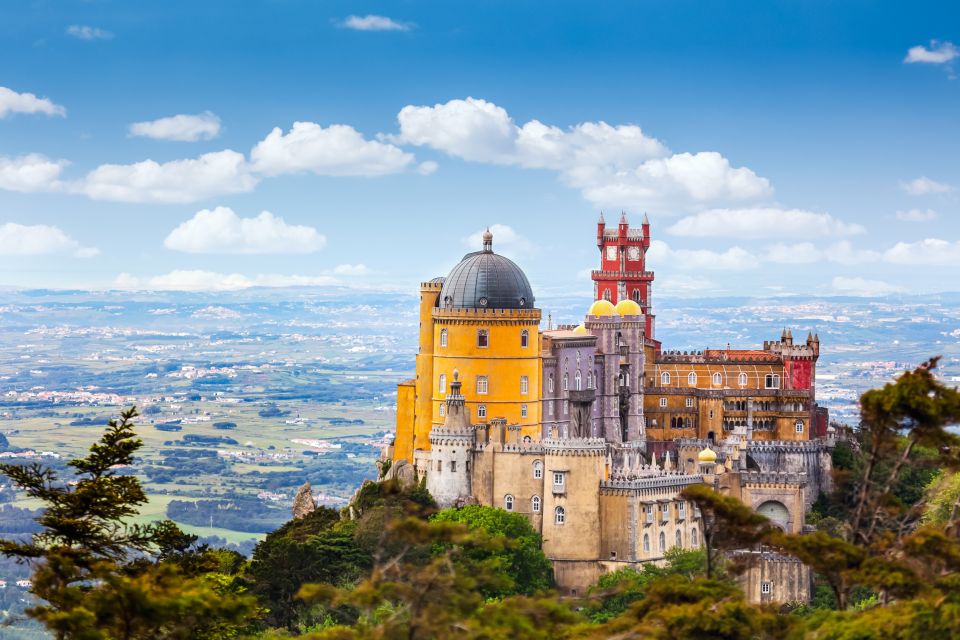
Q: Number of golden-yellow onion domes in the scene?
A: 4